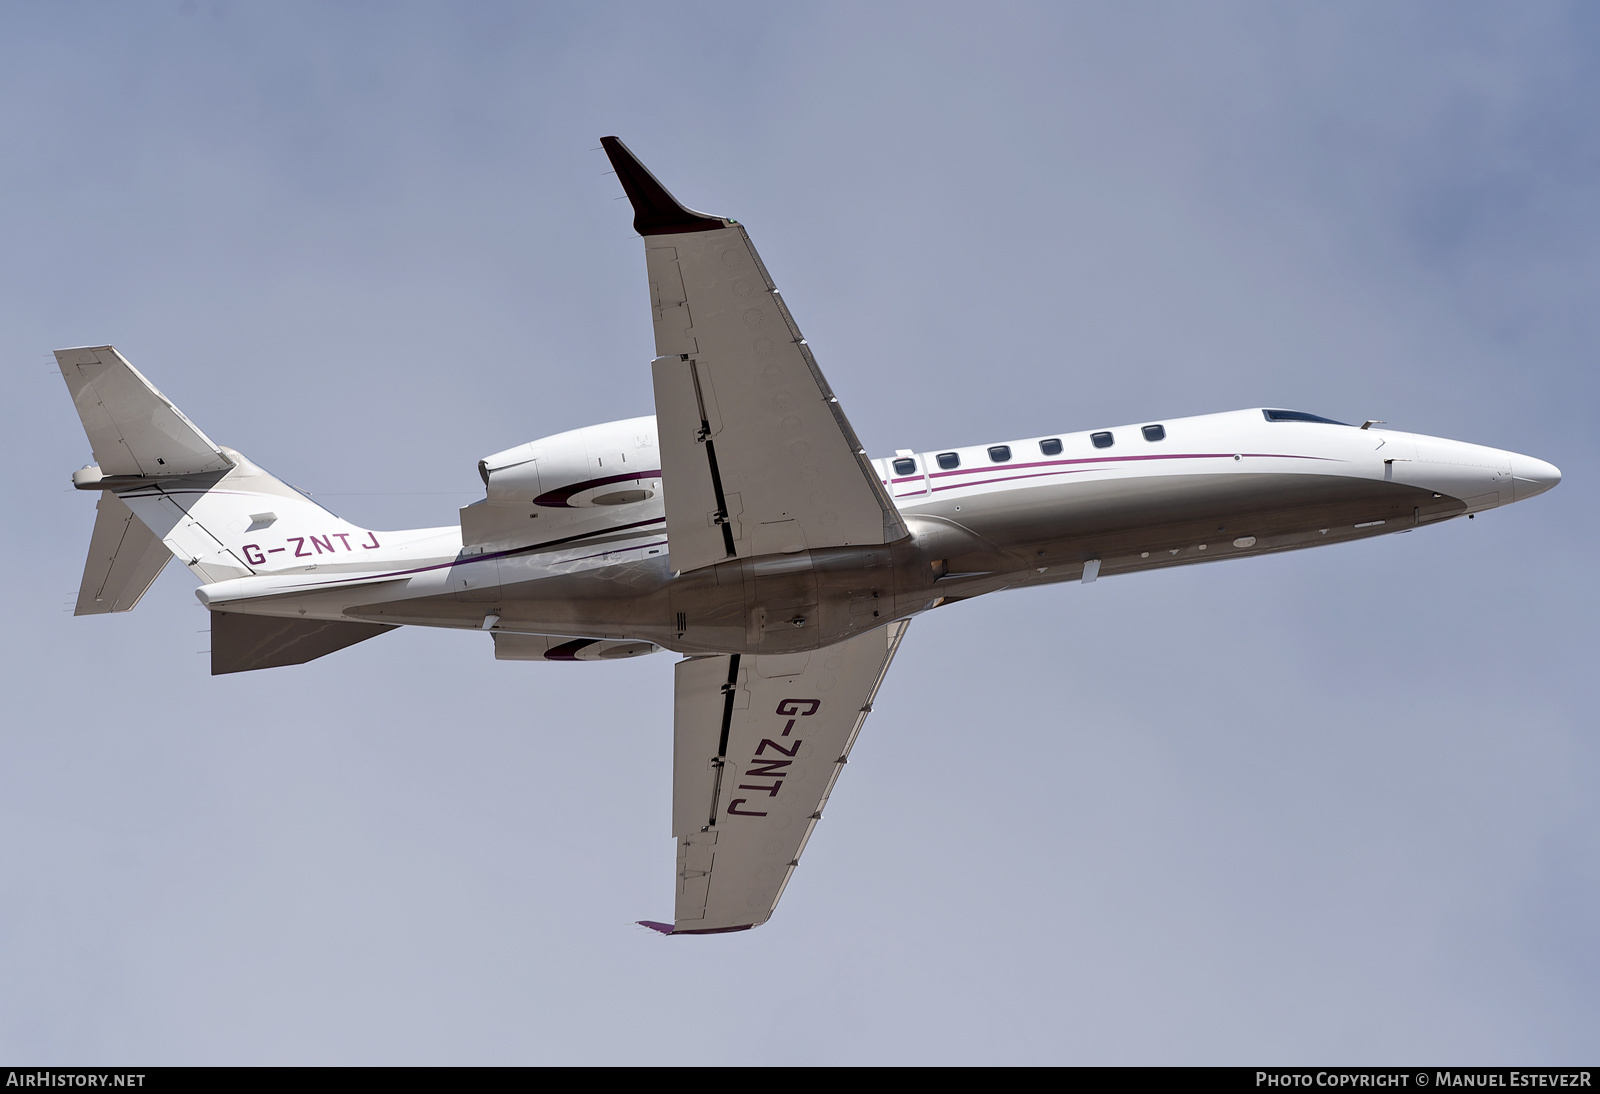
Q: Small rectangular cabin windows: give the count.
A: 6